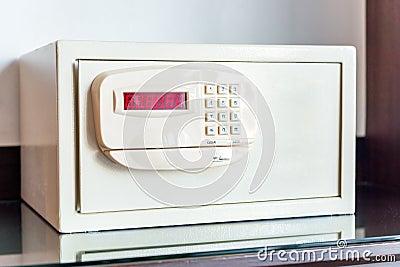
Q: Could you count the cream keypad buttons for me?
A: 12